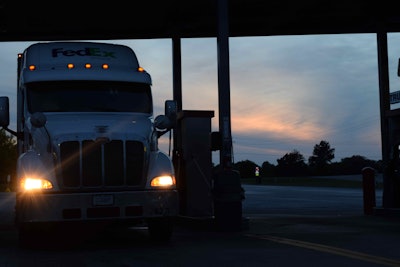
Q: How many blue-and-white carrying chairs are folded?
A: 0